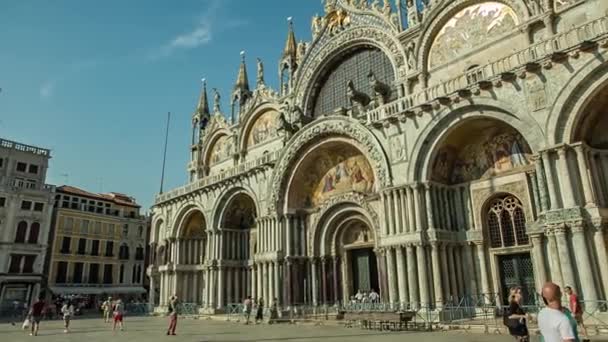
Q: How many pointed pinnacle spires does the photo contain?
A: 3